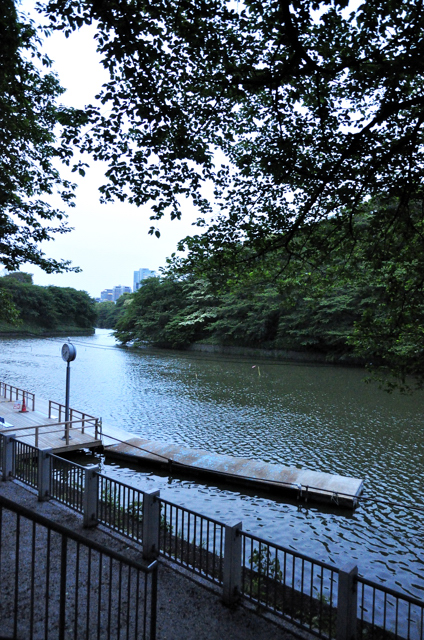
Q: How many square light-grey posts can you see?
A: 6